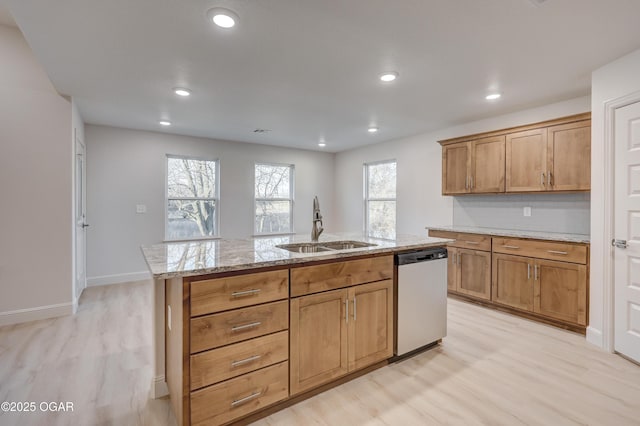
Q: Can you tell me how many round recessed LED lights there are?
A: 7